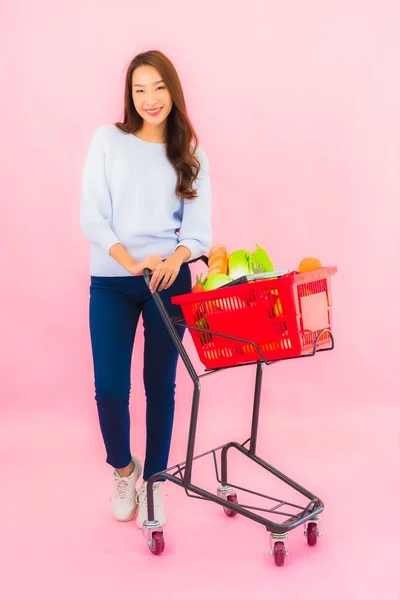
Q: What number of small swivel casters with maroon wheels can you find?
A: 4